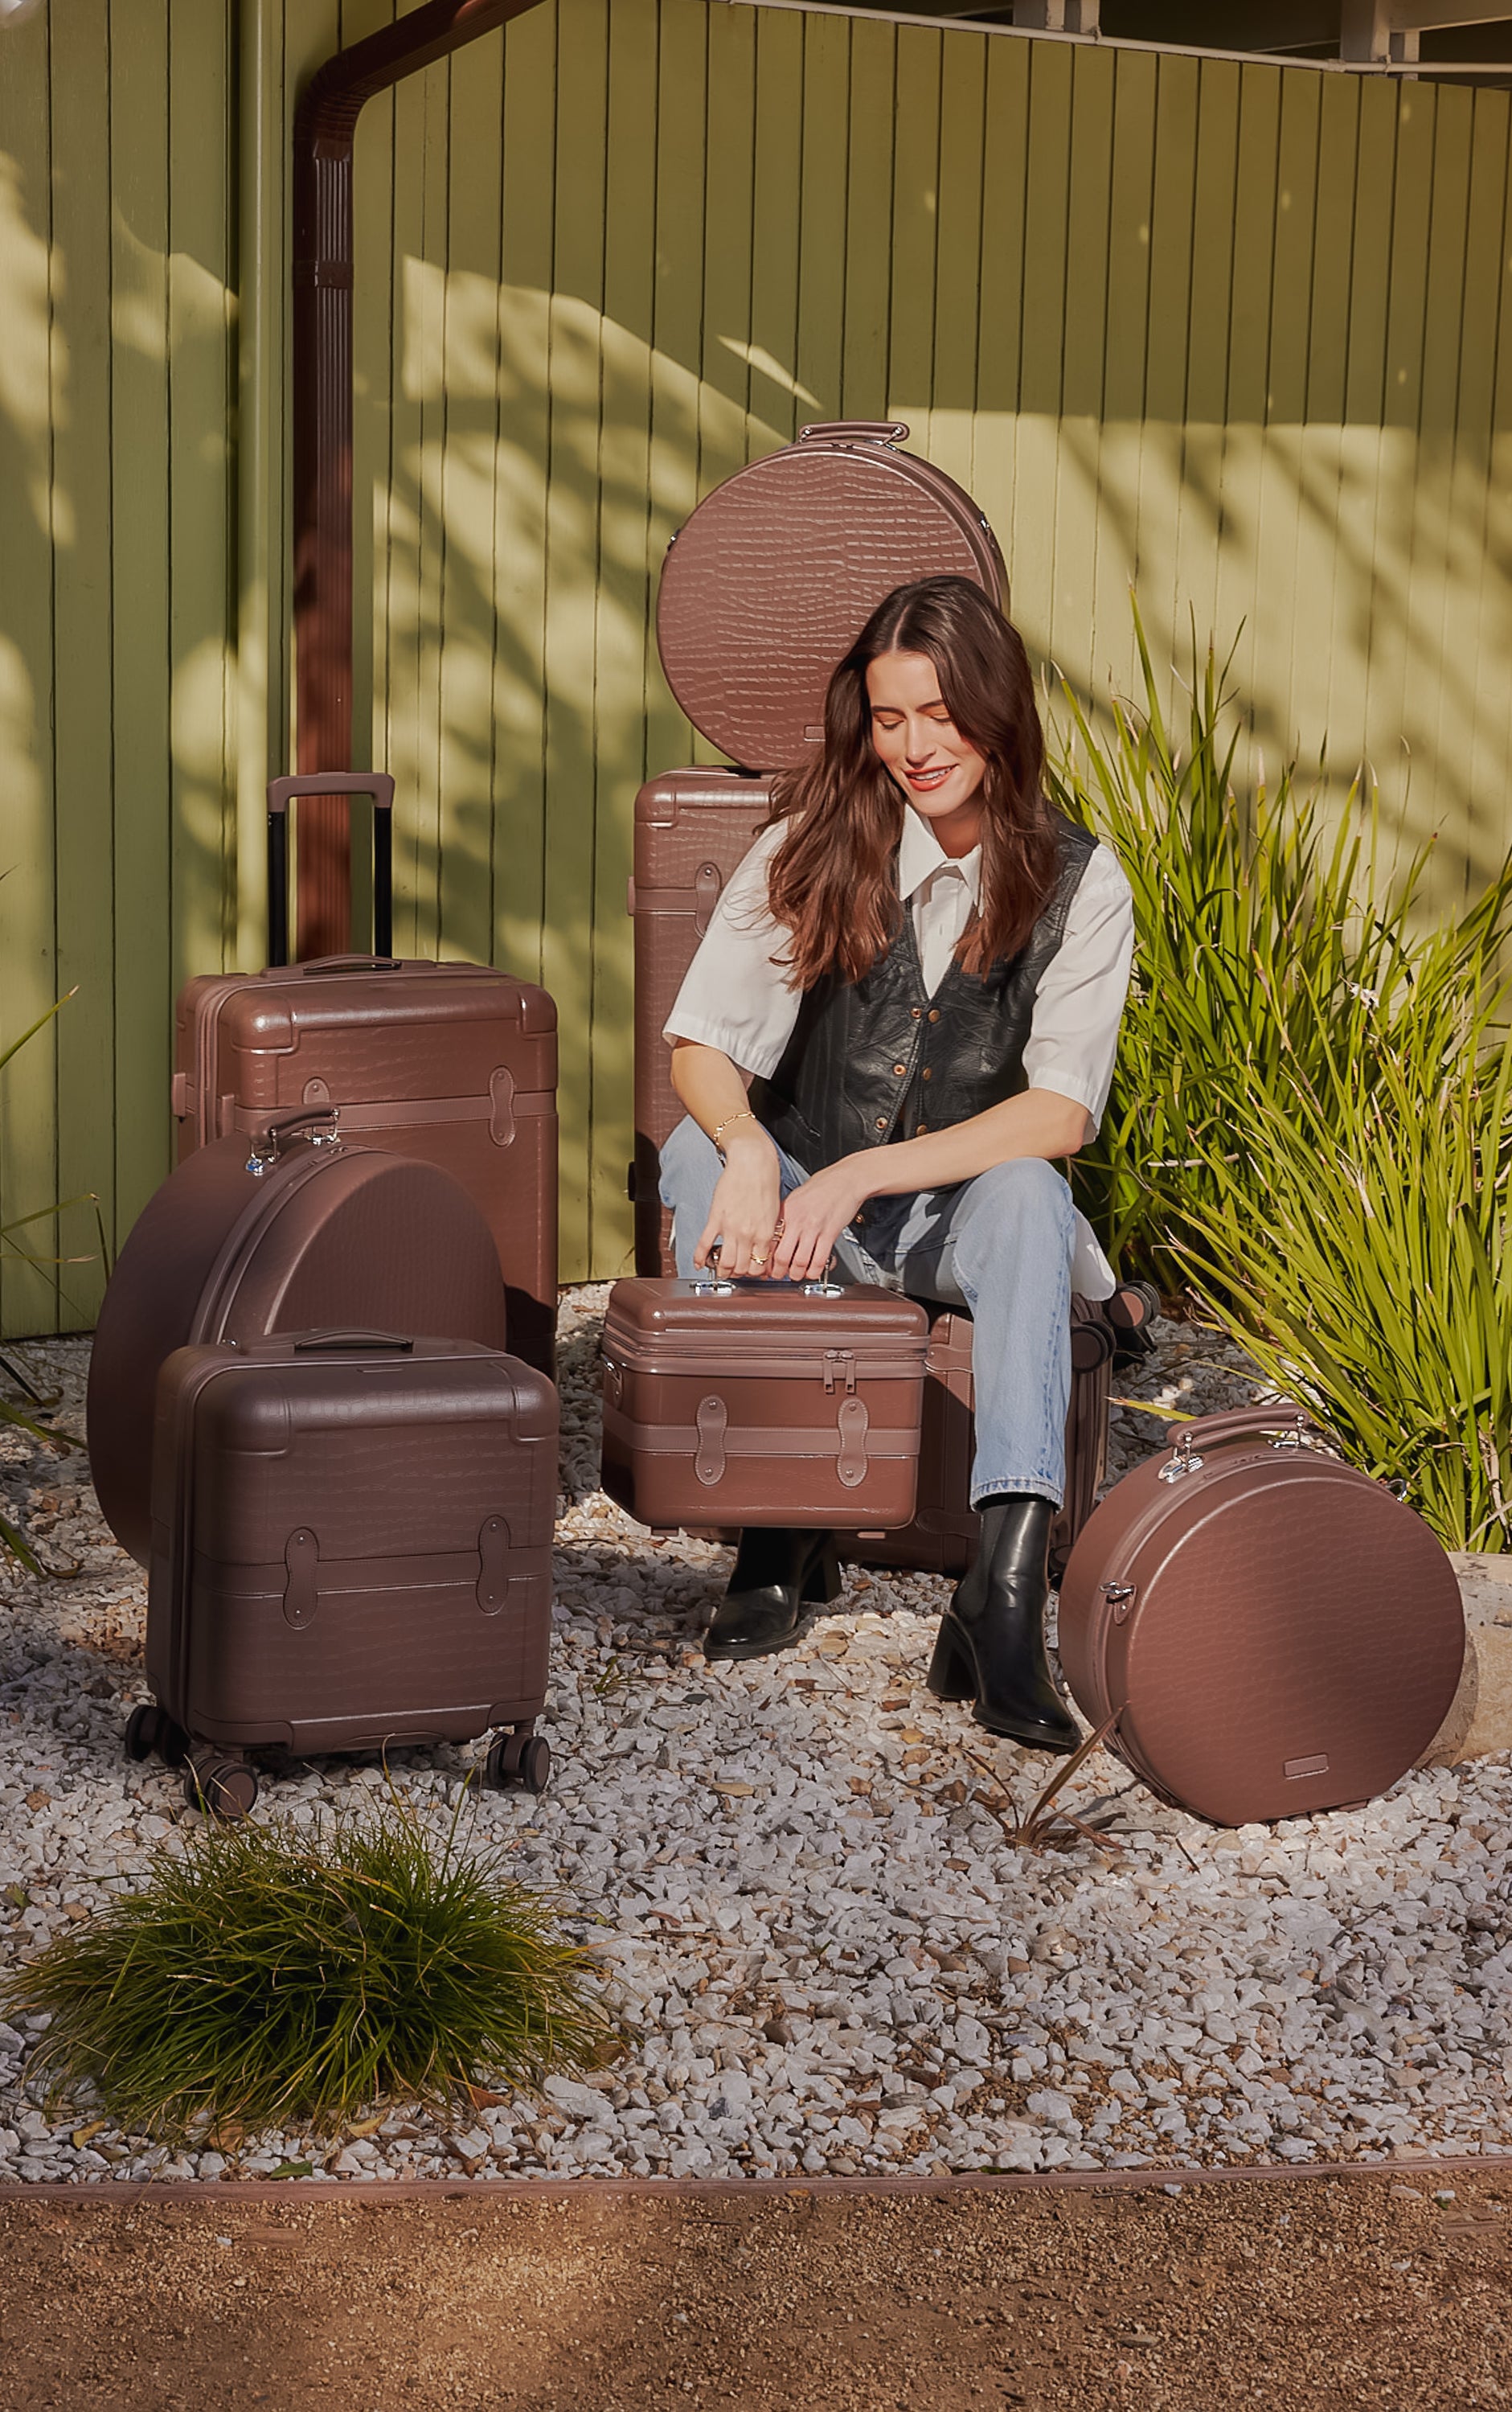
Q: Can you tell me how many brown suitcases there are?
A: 8